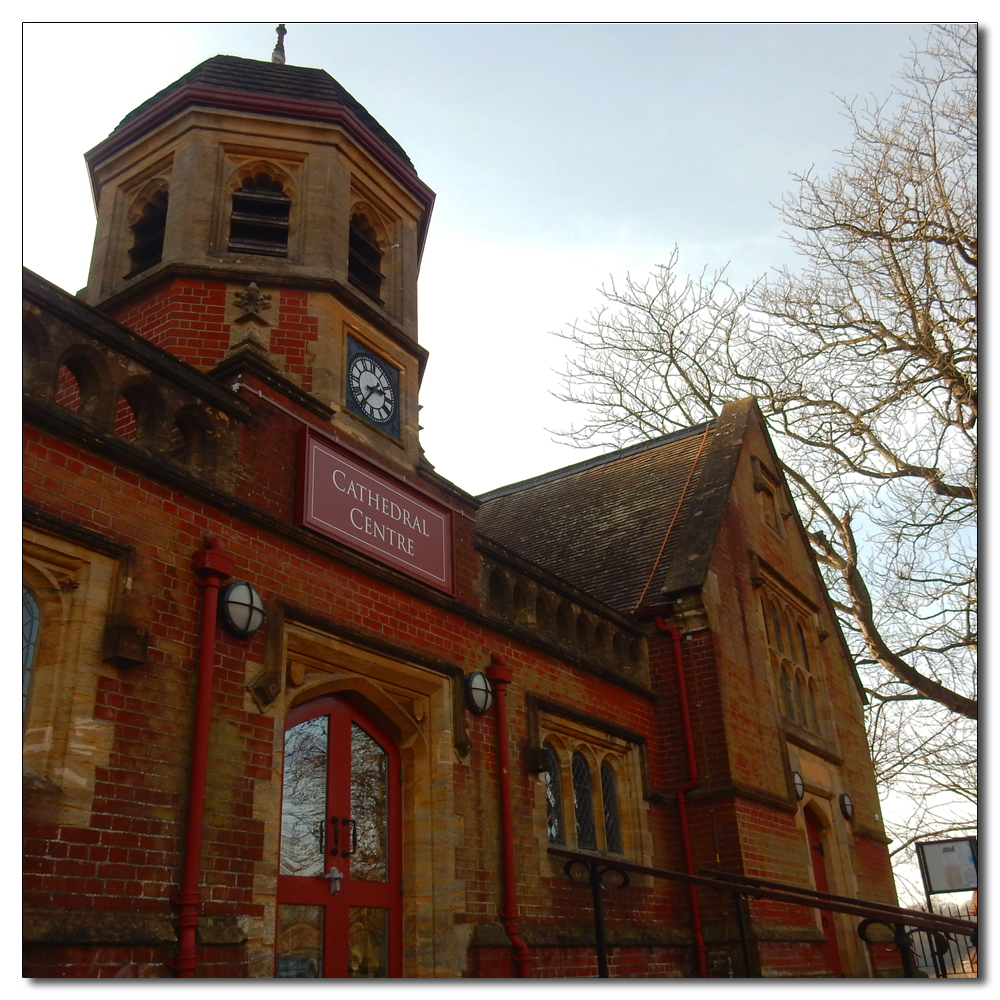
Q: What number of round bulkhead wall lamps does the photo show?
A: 4